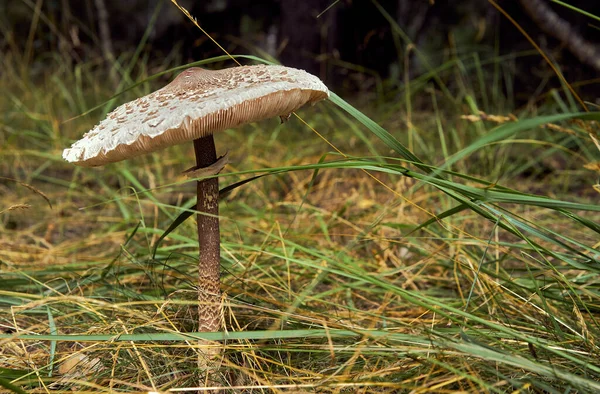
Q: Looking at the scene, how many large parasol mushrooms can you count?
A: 1